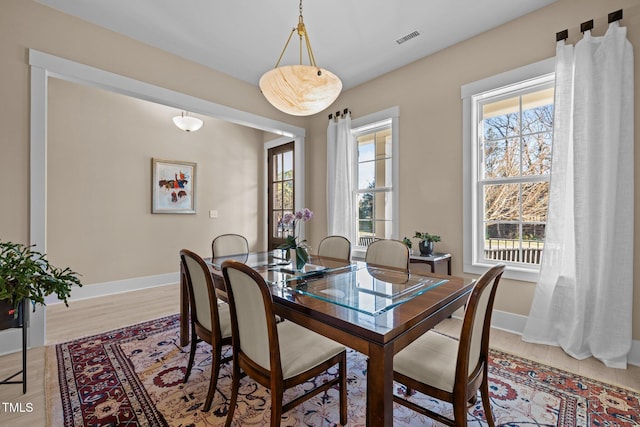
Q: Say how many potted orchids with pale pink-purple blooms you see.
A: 1